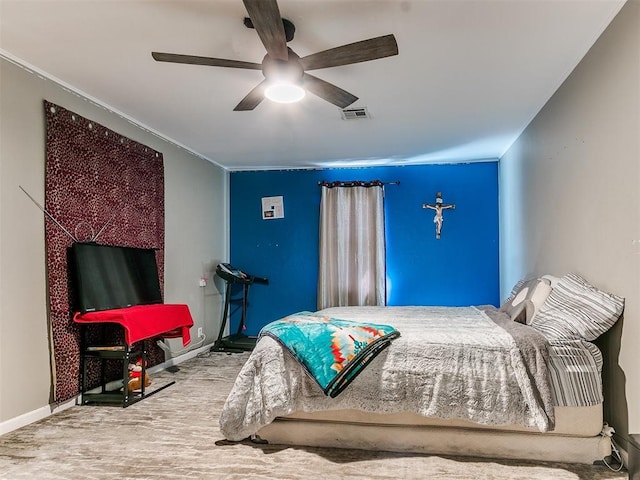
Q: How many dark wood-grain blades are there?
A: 5